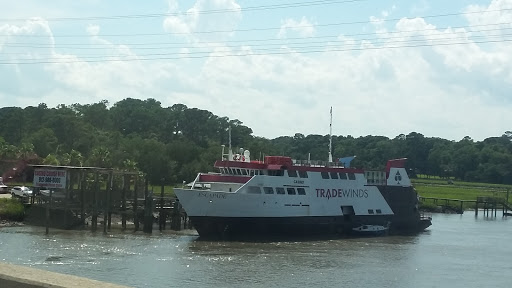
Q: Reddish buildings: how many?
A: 1